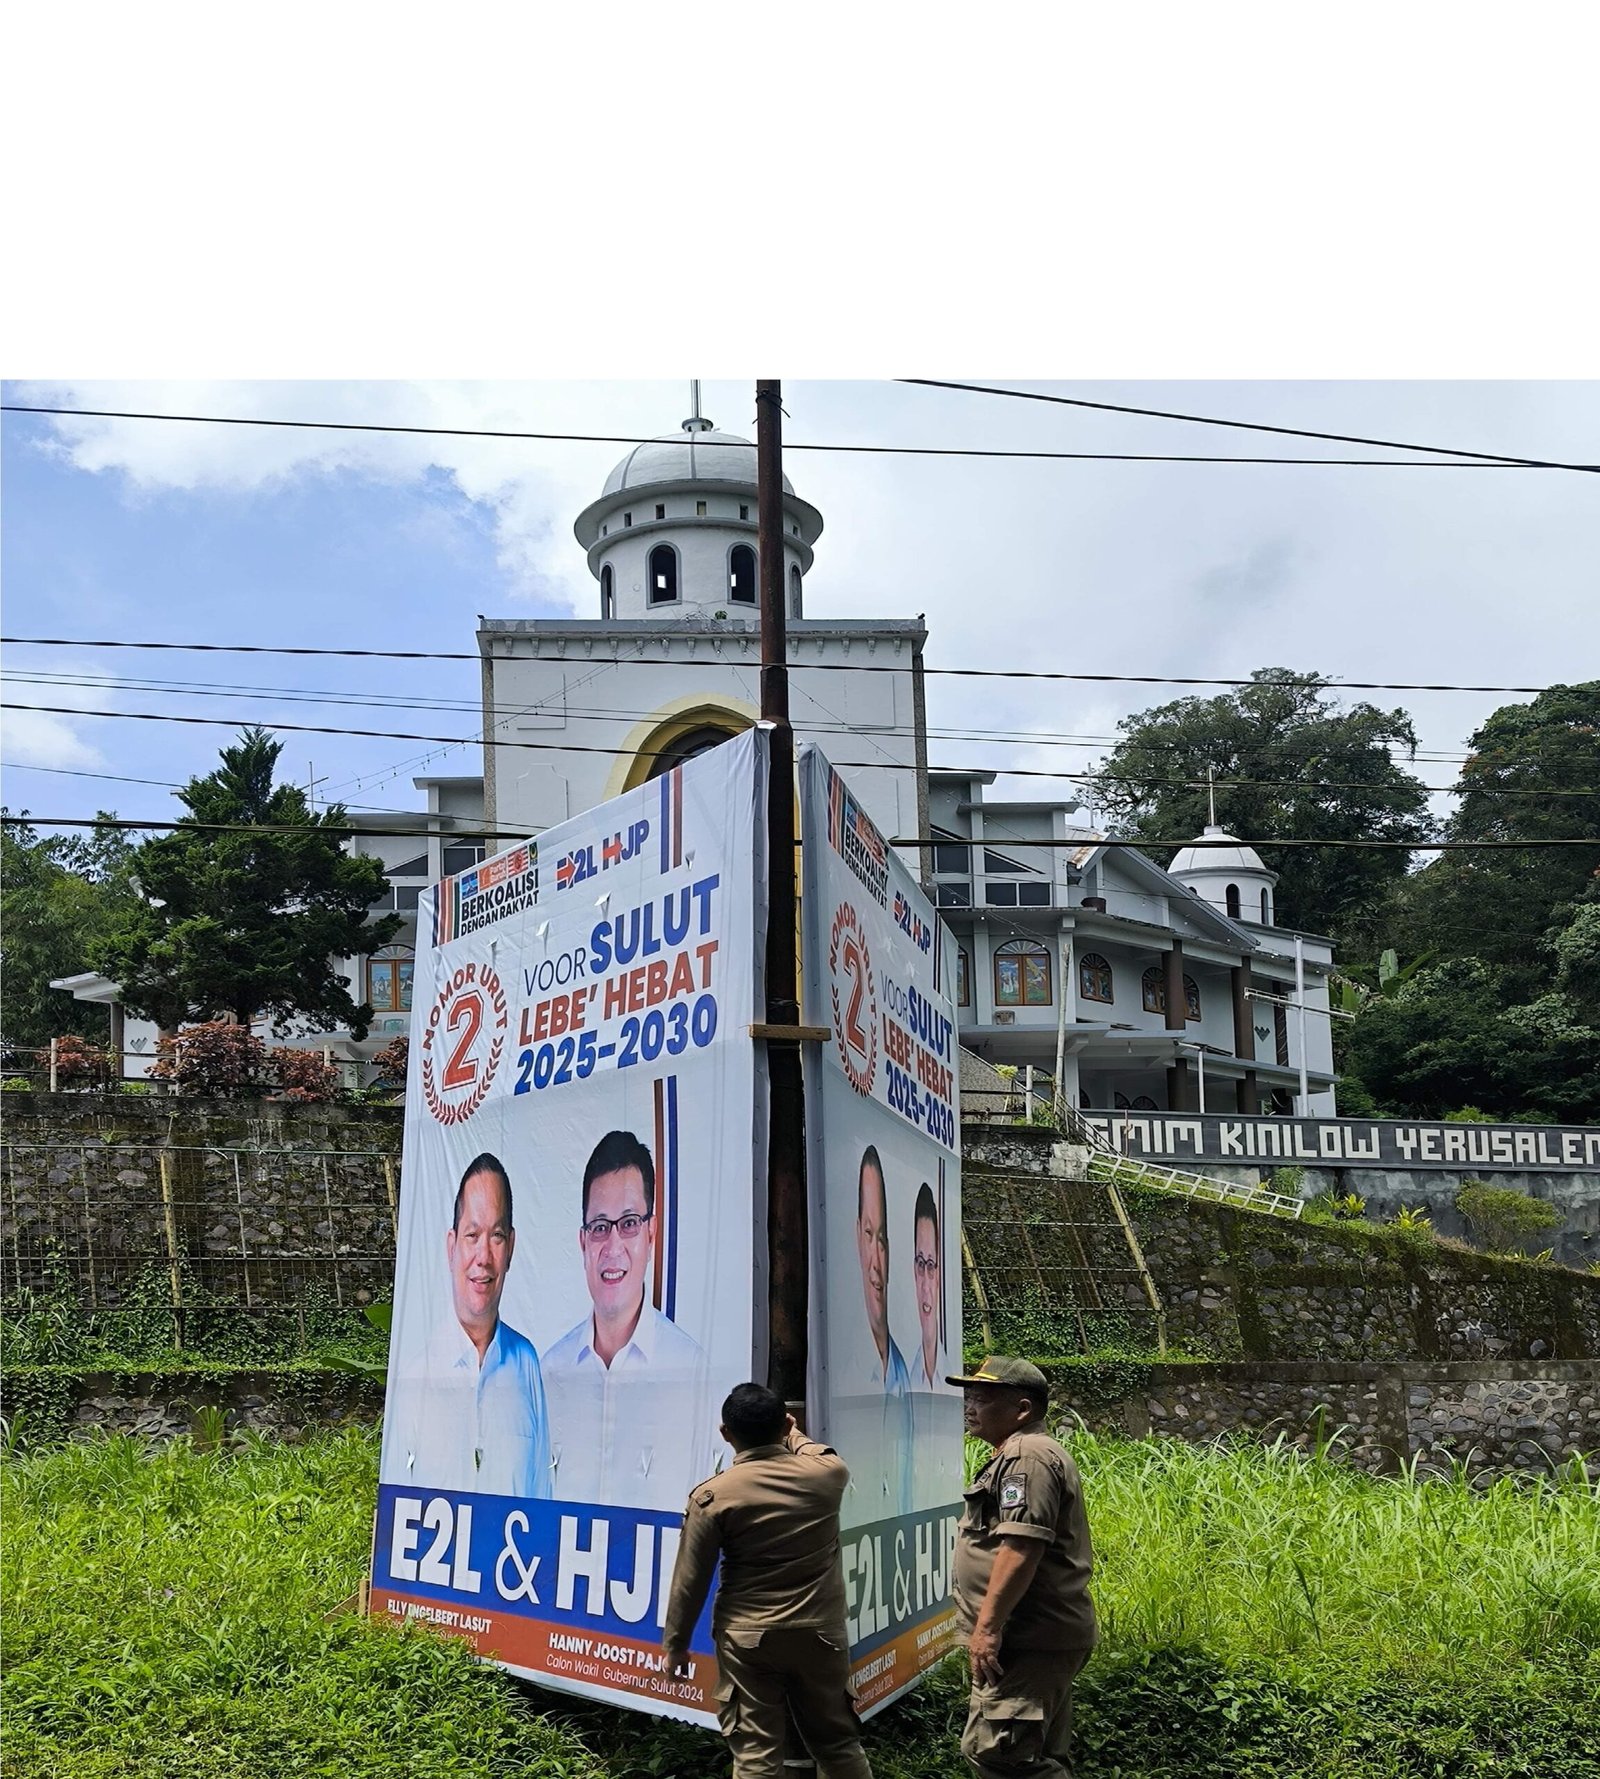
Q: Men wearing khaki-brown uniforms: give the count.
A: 2